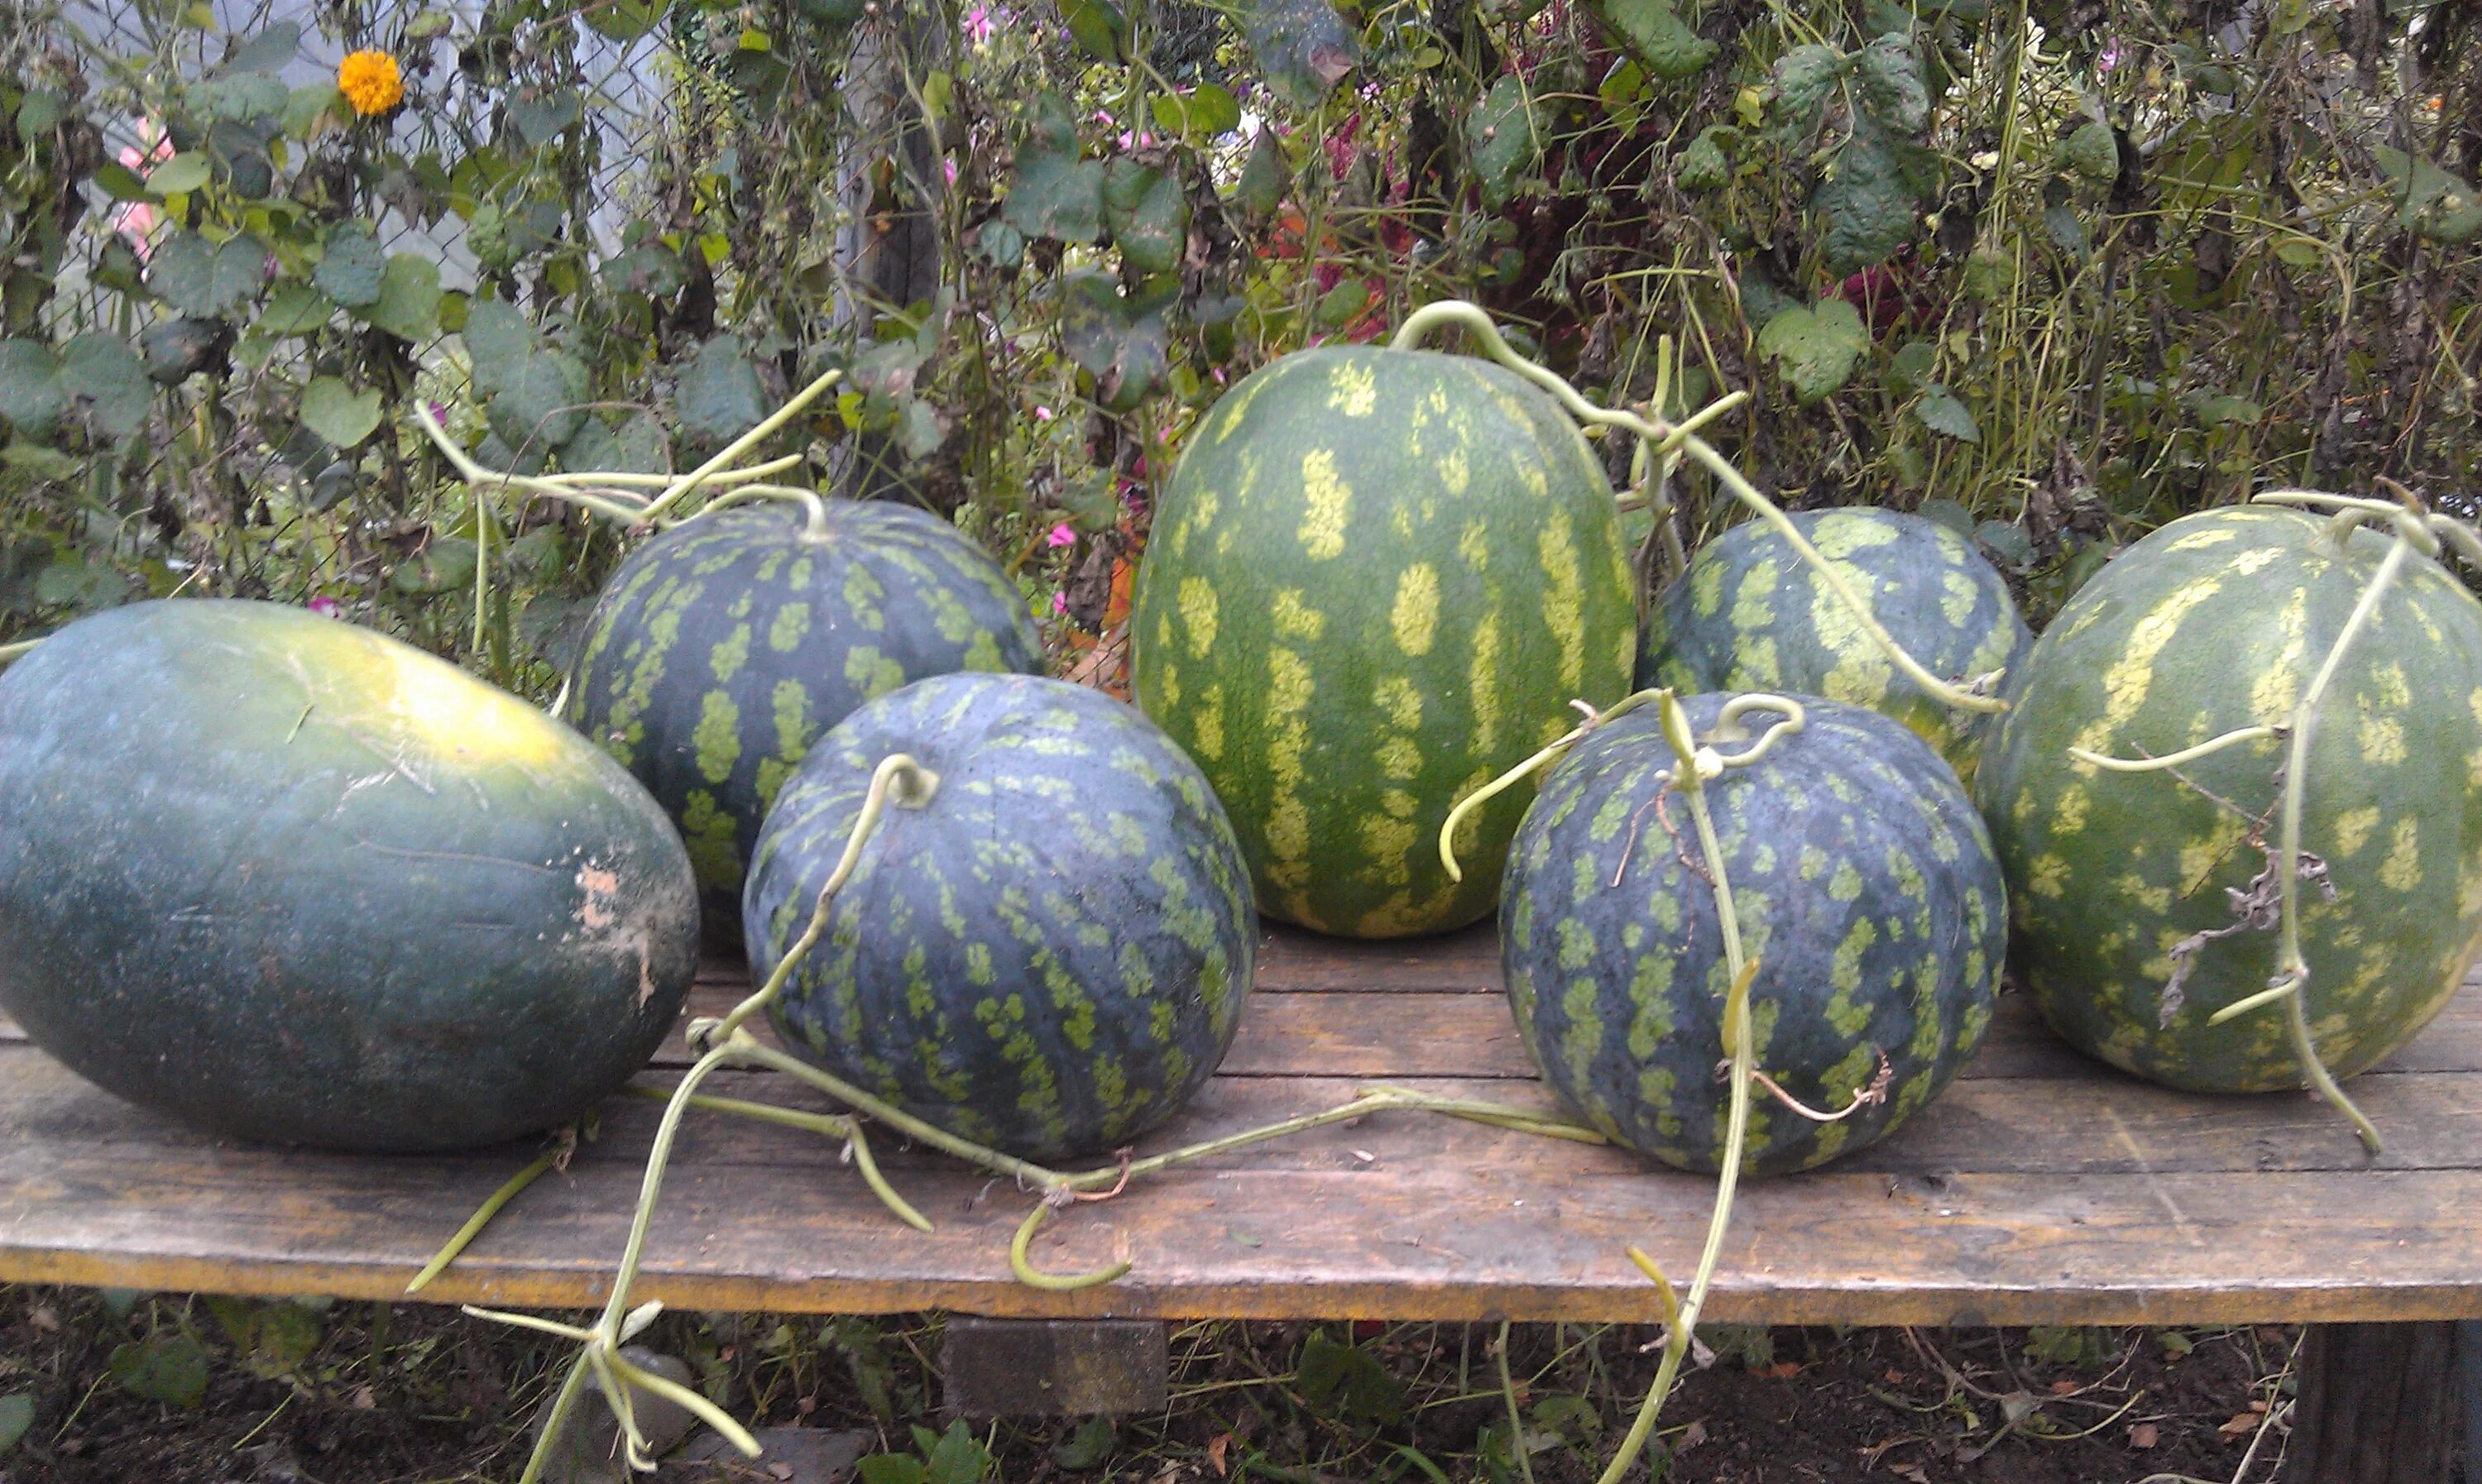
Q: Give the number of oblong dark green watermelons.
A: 1